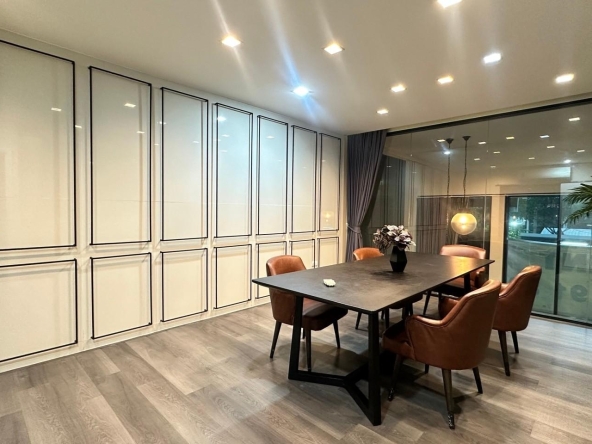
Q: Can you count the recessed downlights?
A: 9